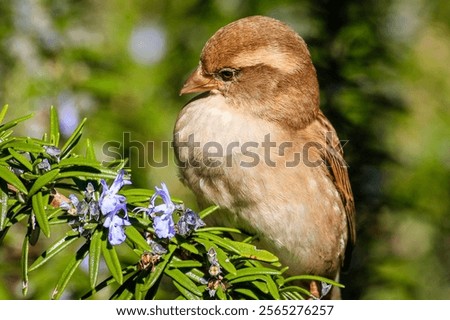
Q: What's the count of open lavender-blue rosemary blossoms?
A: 3